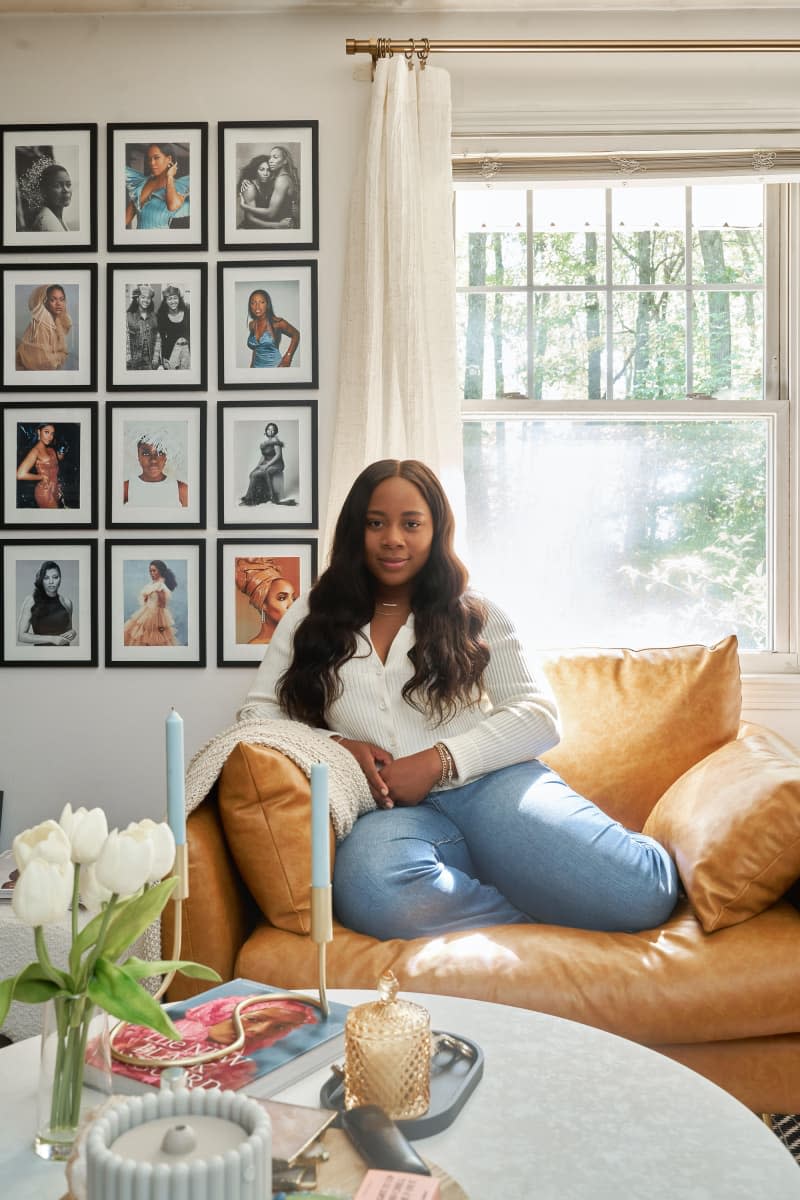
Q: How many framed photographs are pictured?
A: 12